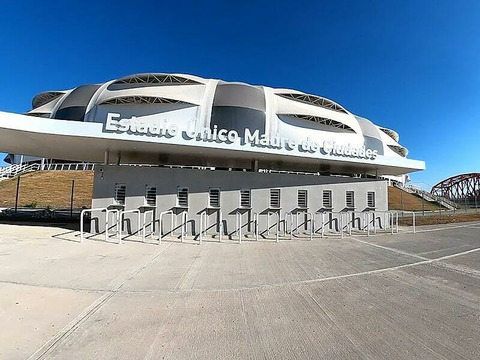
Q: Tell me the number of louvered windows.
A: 10